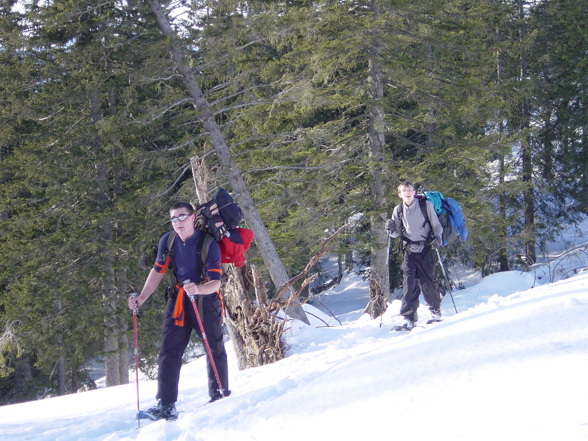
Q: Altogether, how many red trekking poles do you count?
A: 2